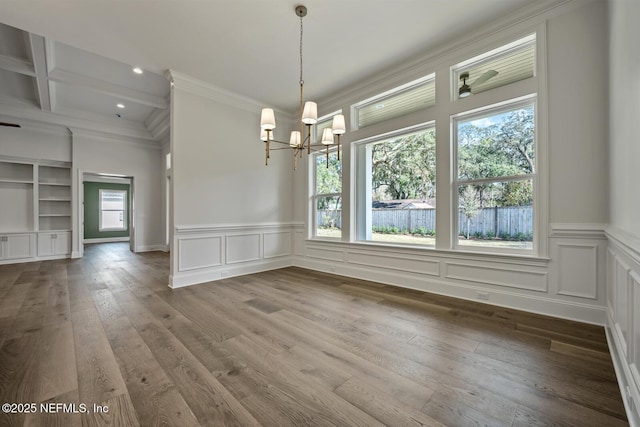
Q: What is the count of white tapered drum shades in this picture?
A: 6